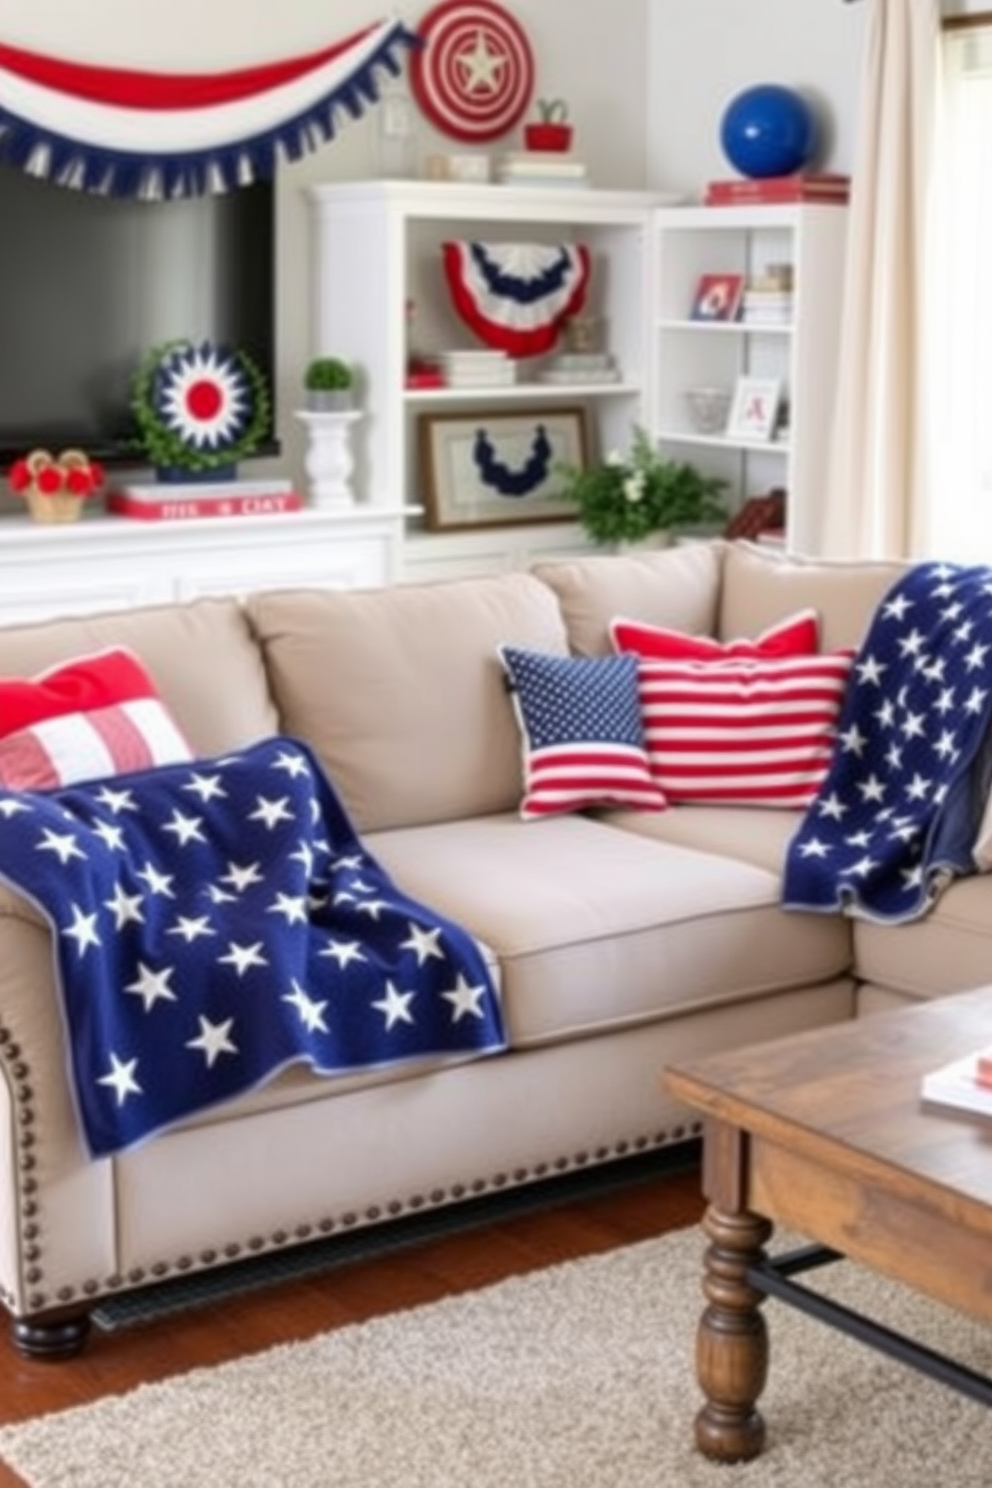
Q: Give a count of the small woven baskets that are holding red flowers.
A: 1